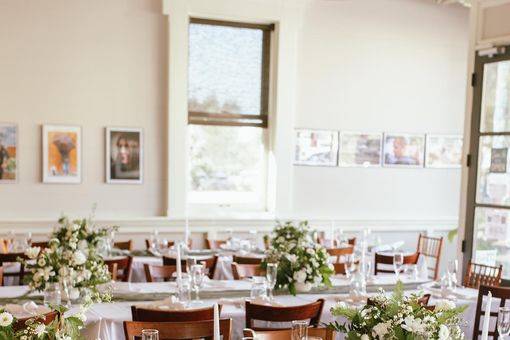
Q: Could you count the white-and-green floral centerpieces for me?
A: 4